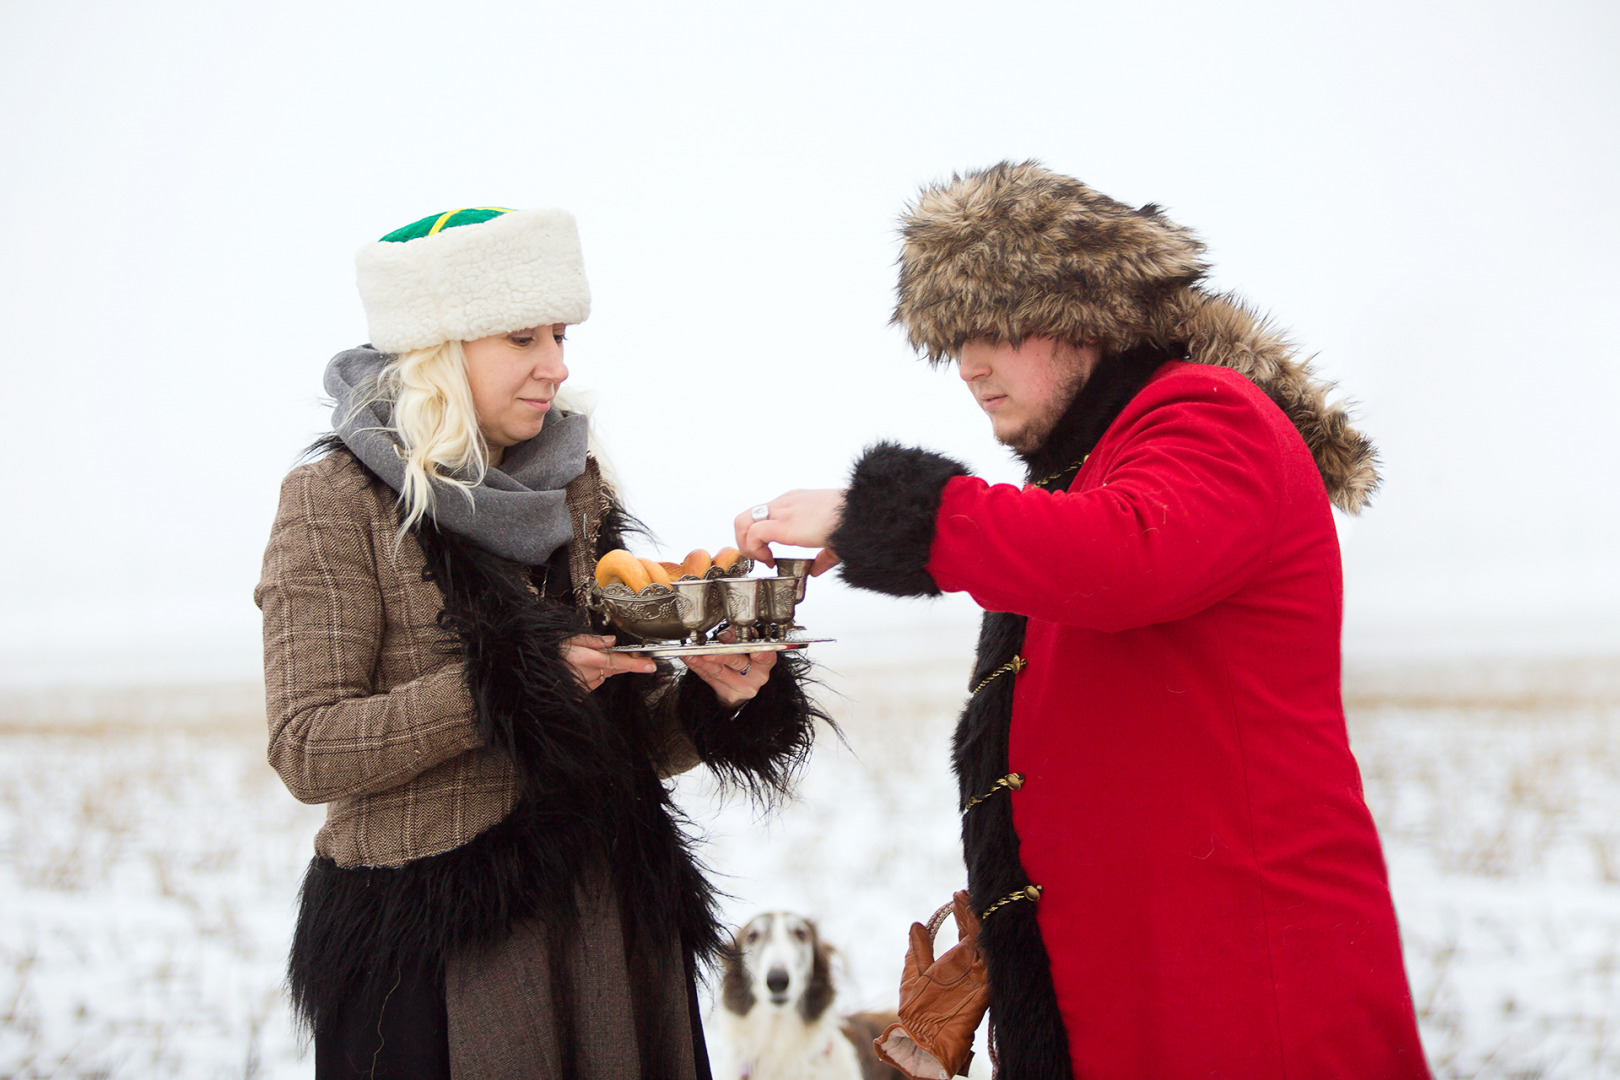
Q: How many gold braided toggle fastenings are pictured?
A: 4